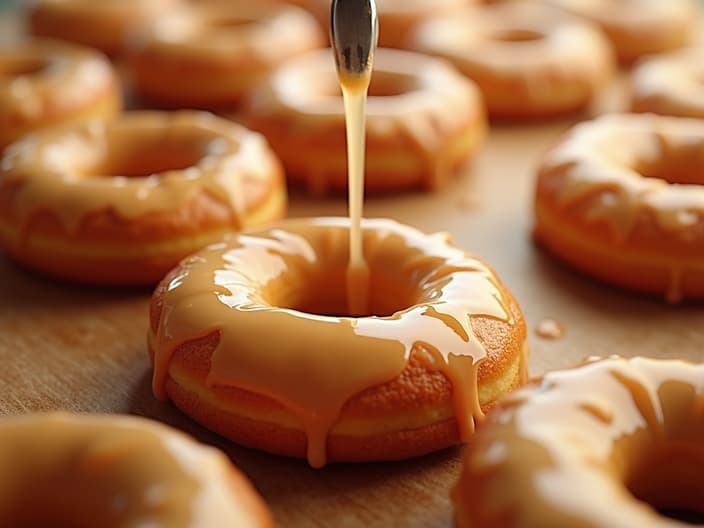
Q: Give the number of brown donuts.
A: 13